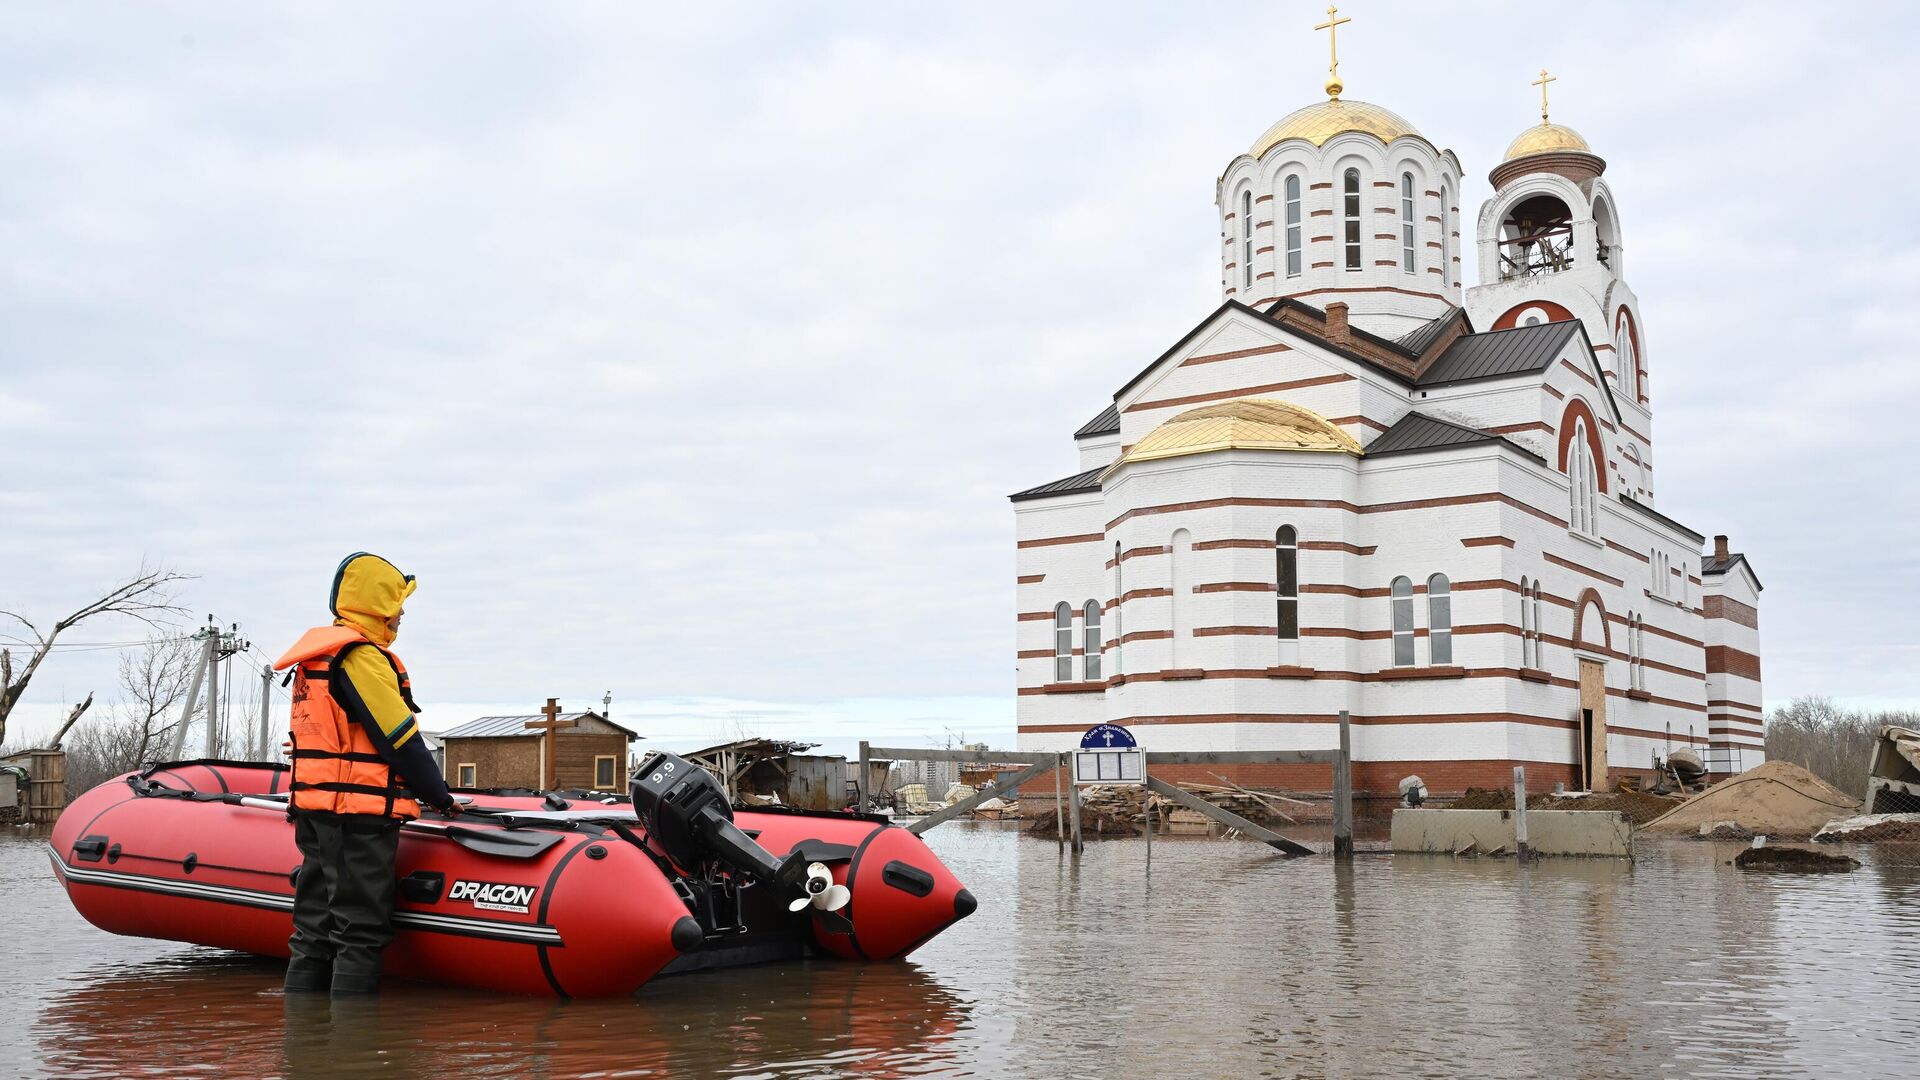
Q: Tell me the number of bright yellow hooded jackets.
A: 1